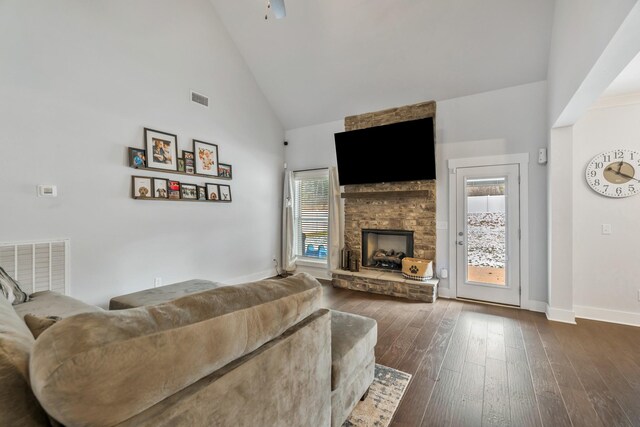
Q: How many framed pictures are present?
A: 13